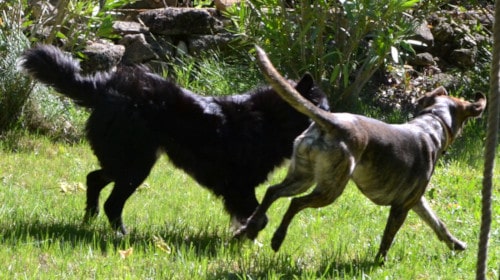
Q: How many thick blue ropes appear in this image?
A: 0